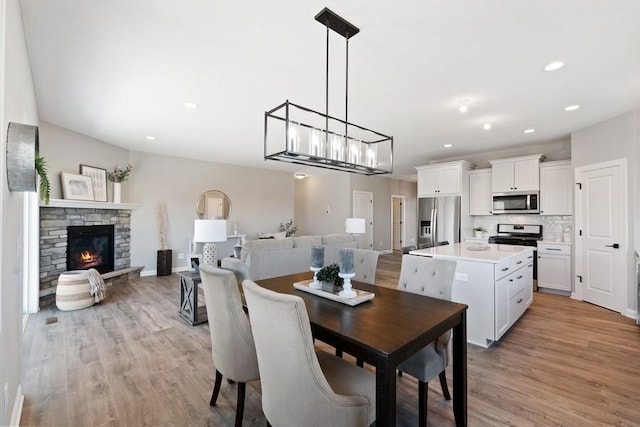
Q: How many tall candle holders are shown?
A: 2